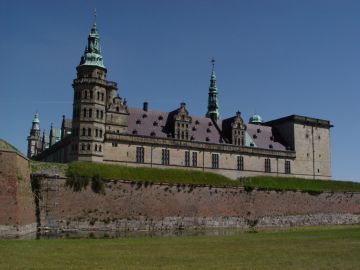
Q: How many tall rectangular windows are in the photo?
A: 8